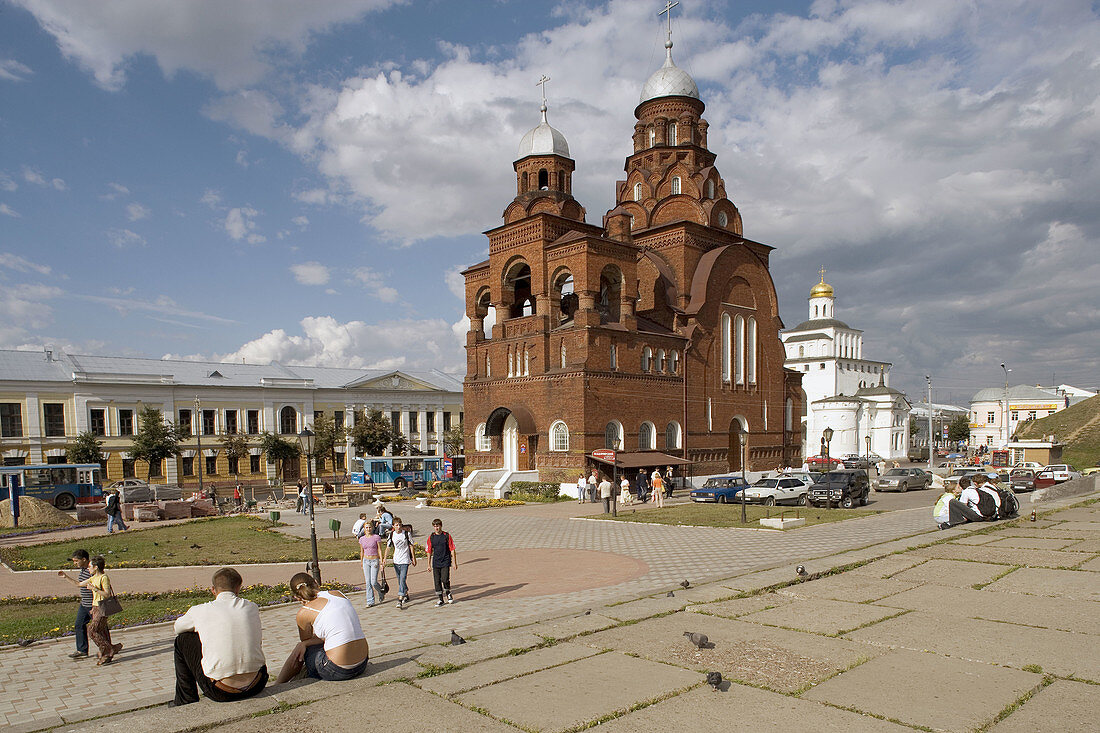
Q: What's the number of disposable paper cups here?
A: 0